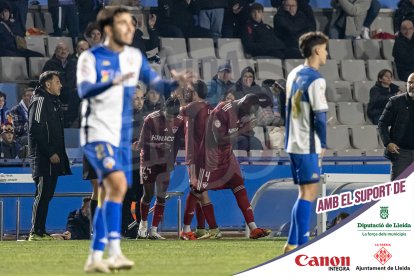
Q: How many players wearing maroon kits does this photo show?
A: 3